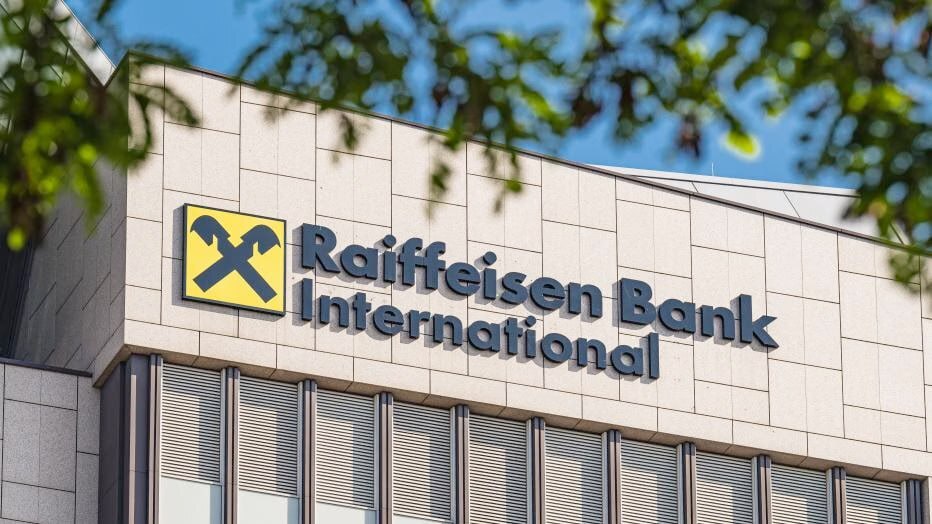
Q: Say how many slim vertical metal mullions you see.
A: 11